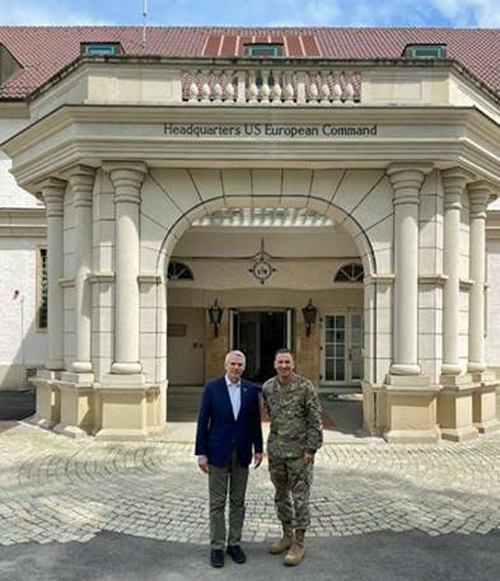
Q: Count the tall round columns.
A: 6